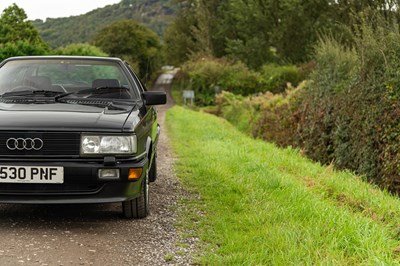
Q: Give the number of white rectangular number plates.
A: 1